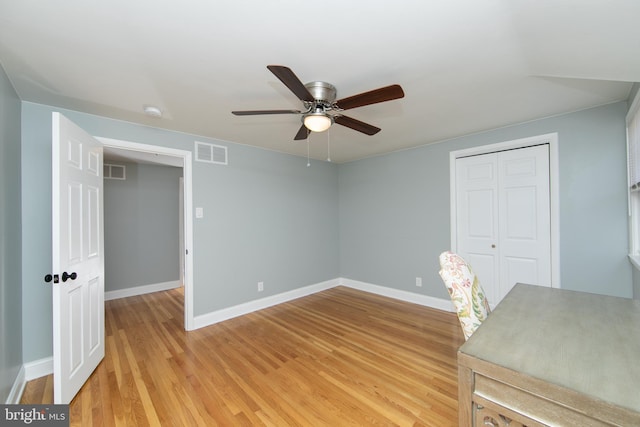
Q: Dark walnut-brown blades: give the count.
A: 5